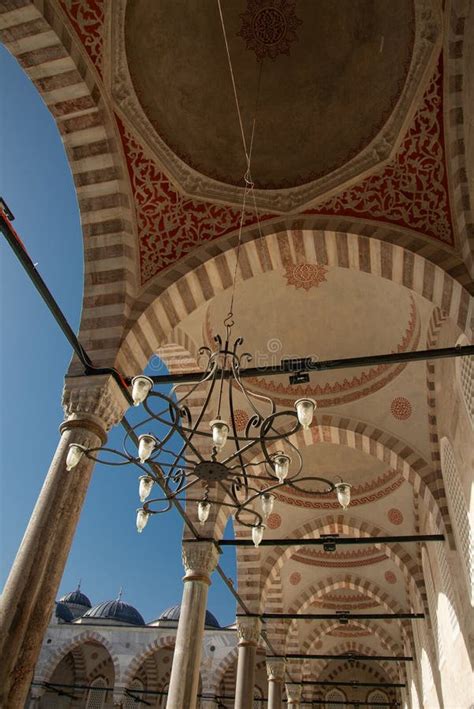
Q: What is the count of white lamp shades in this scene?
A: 12